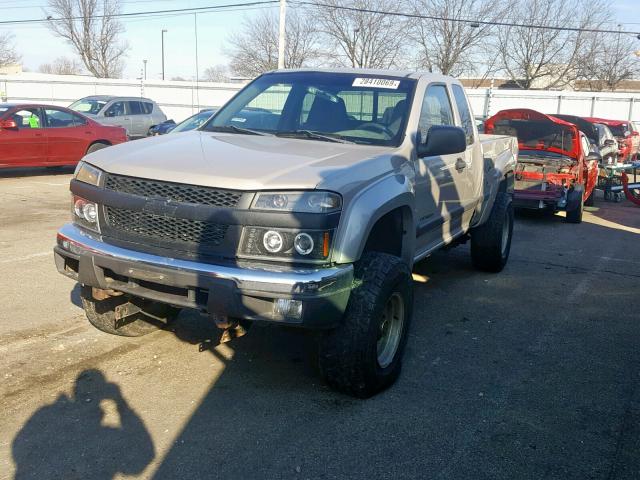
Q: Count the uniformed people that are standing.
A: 0